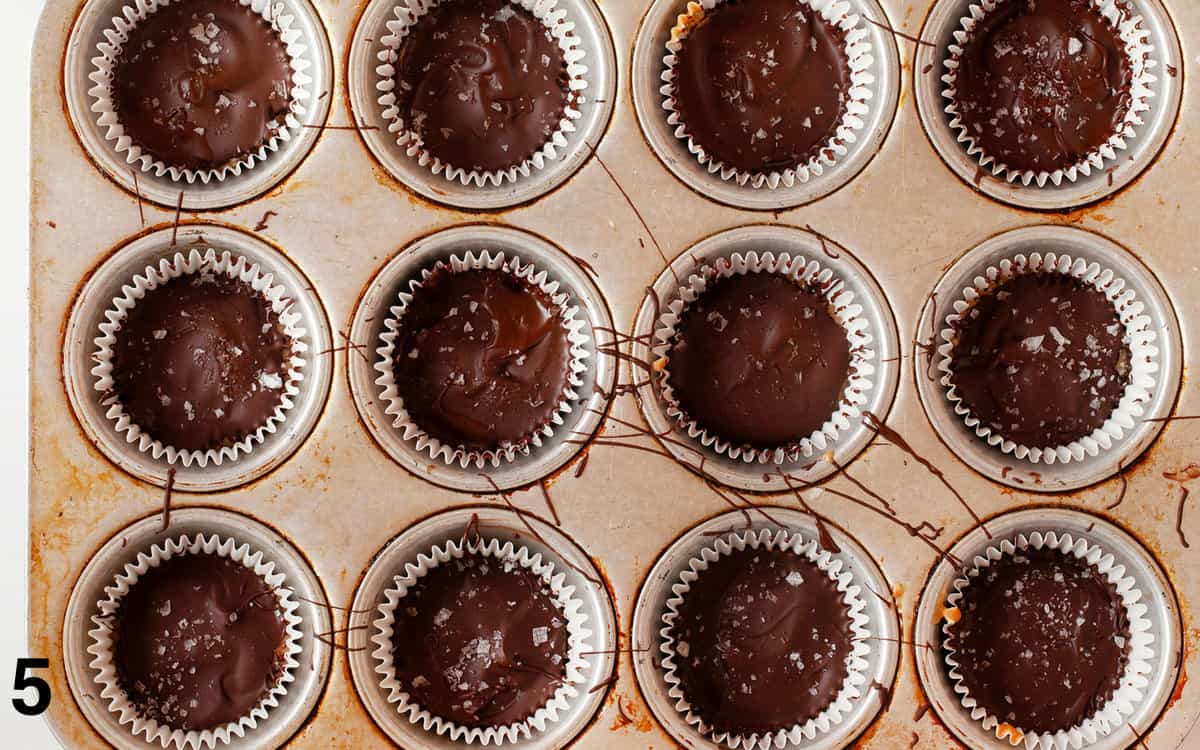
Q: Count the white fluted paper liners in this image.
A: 12